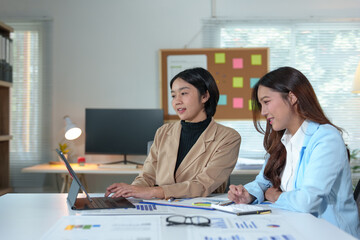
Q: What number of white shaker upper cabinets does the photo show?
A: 0